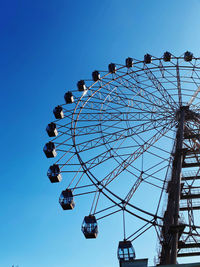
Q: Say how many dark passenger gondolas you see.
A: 15